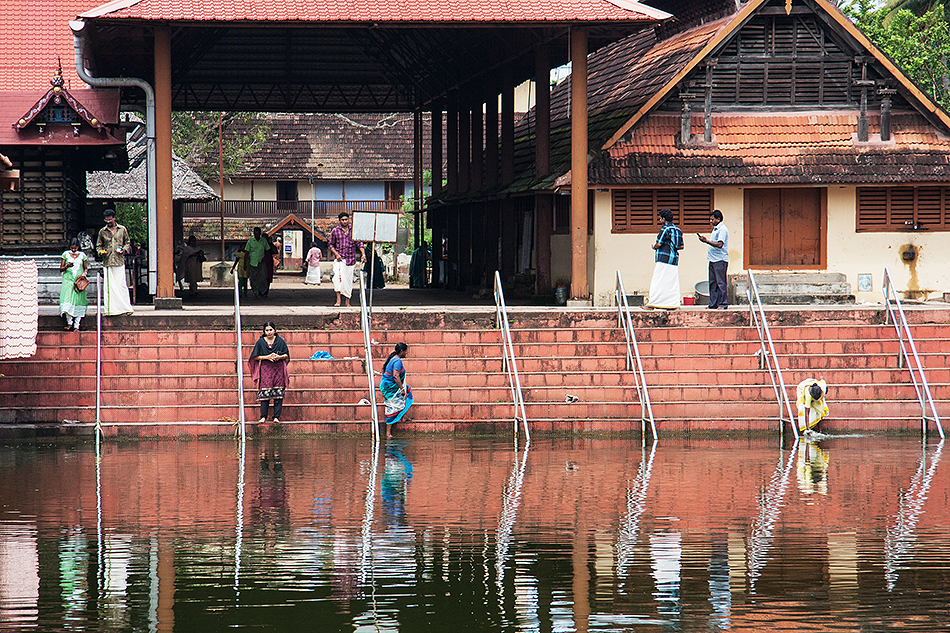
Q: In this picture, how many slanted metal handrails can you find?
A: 7